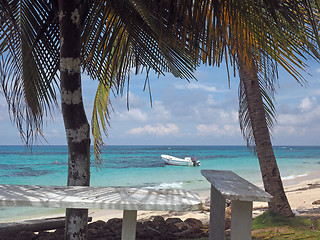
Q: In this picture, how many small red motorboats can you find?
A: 0